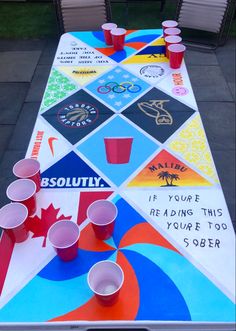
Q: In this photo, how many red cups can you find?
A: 12